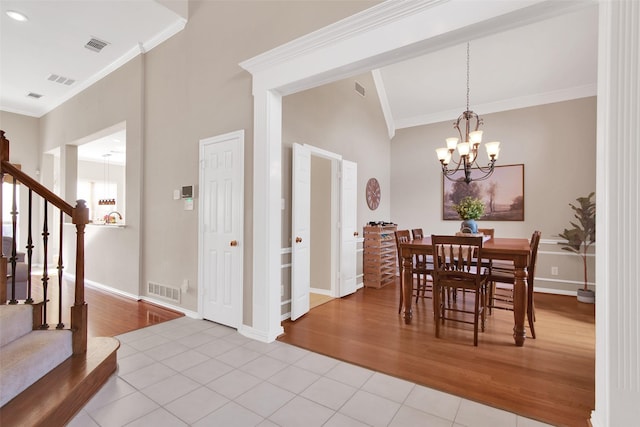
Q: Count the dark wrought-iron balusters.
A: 4